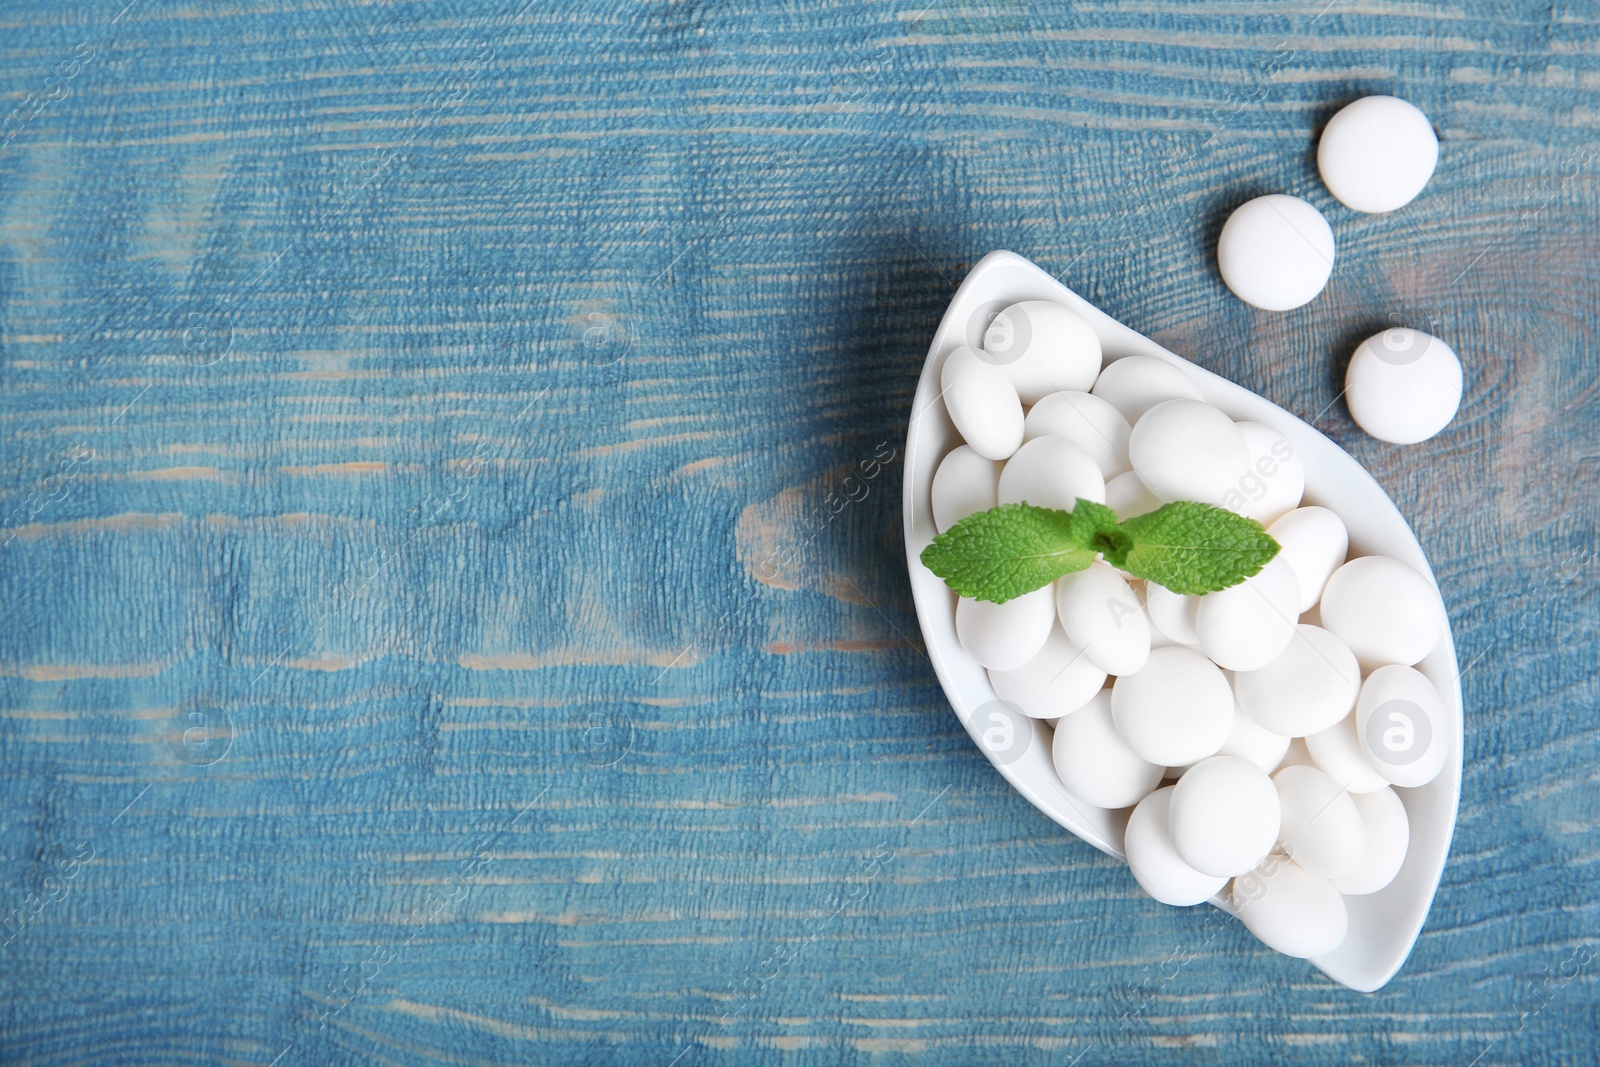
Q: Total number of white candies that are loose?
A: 3